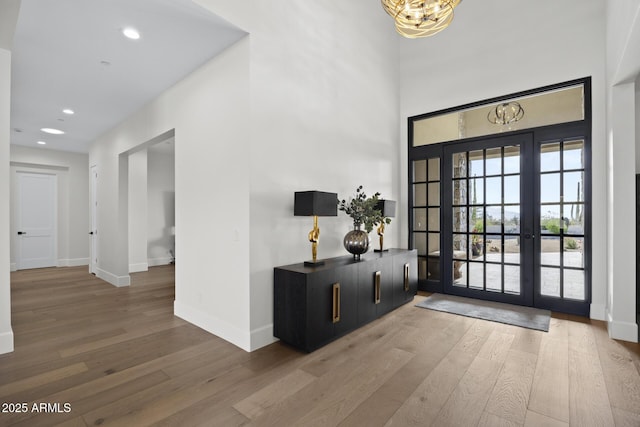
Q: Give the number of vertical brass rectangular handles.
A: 3